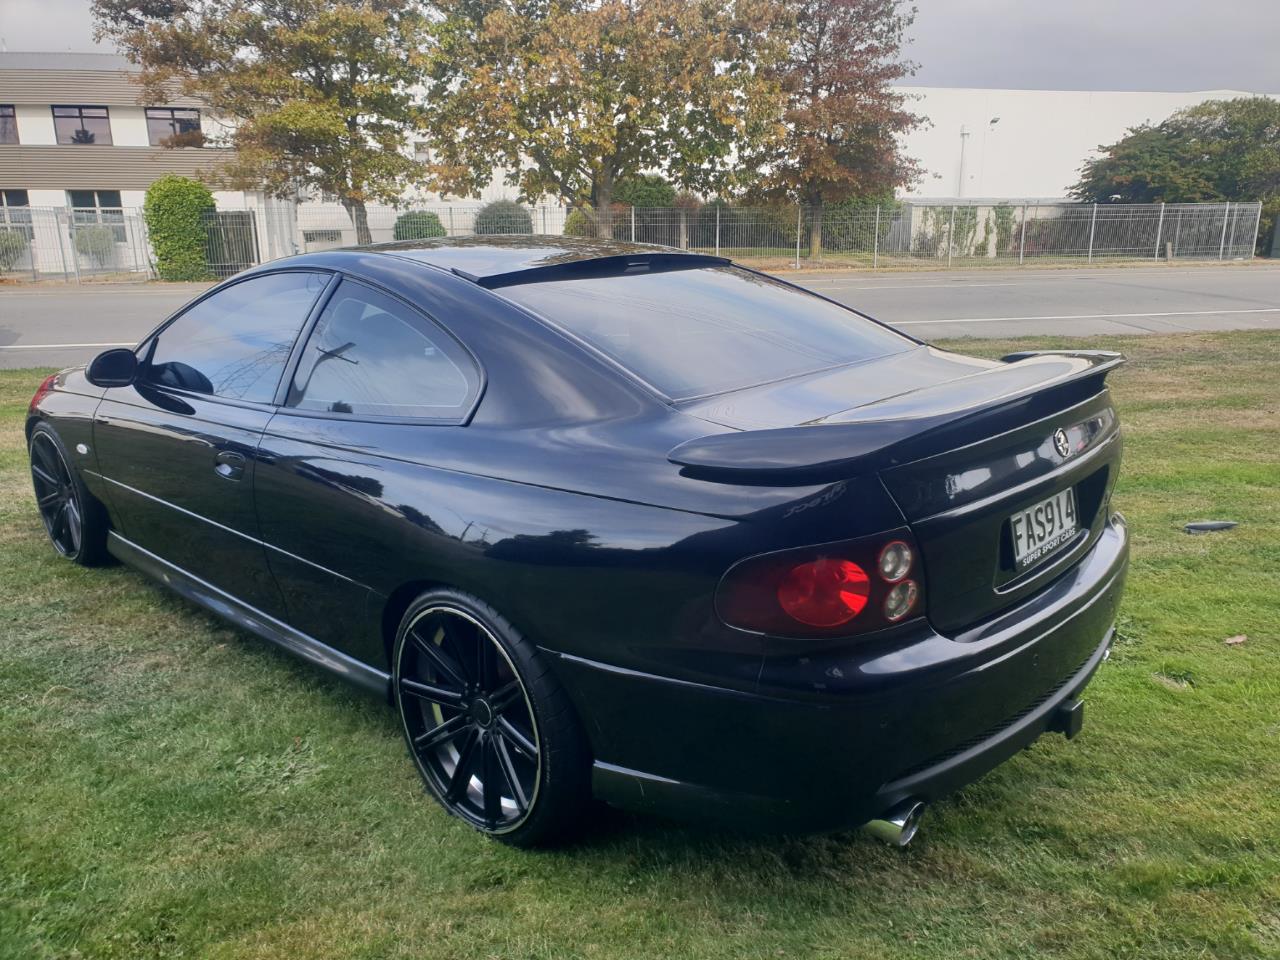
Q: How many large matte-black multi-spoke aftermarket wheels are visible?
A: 2